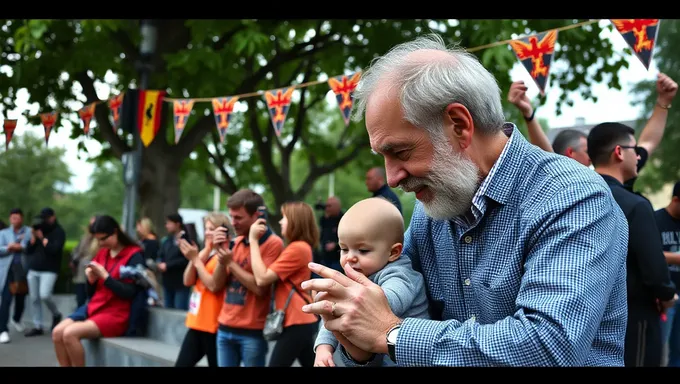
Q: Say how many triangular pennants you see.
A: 10